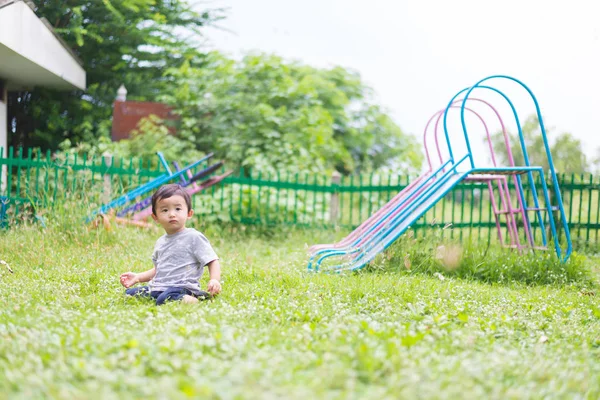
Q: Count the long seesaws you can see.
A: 3